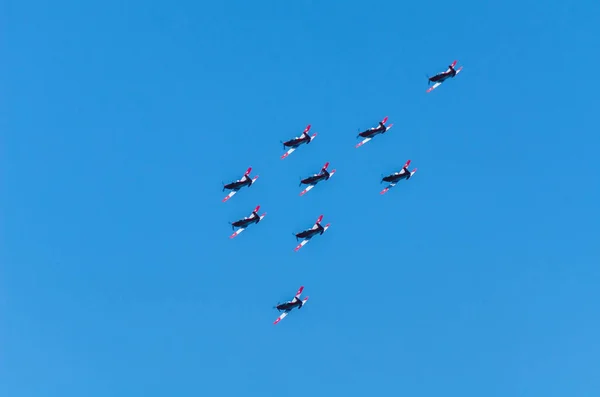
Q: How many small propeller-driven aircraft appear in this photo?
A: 9